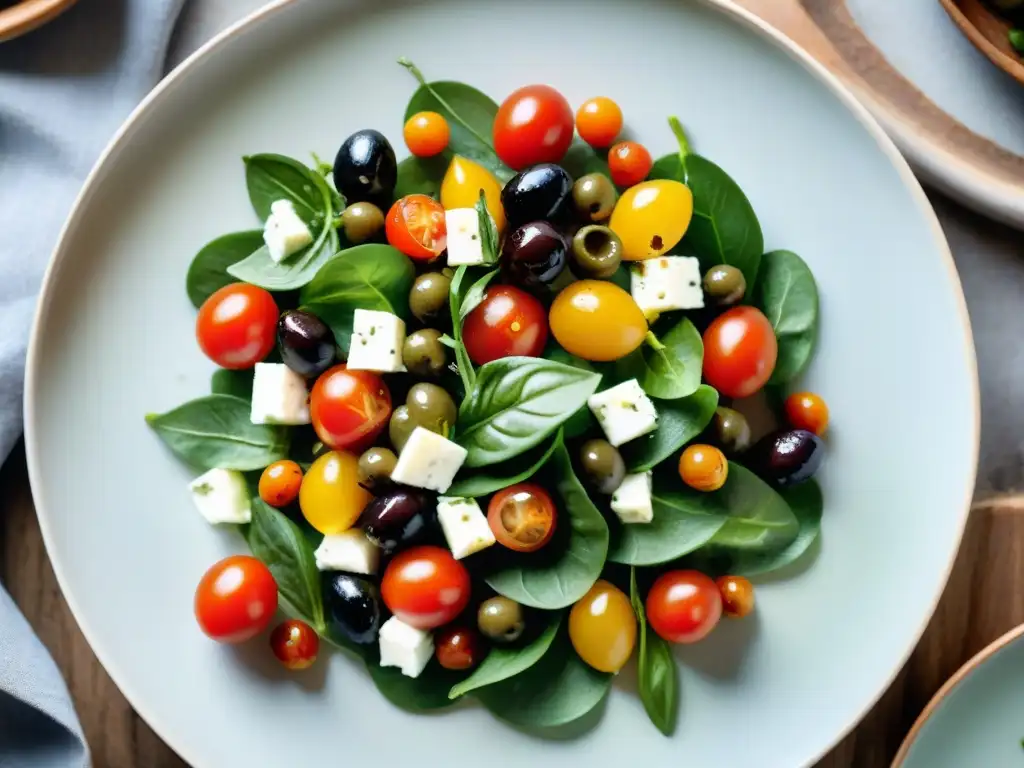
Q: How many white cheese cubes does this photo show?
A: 12